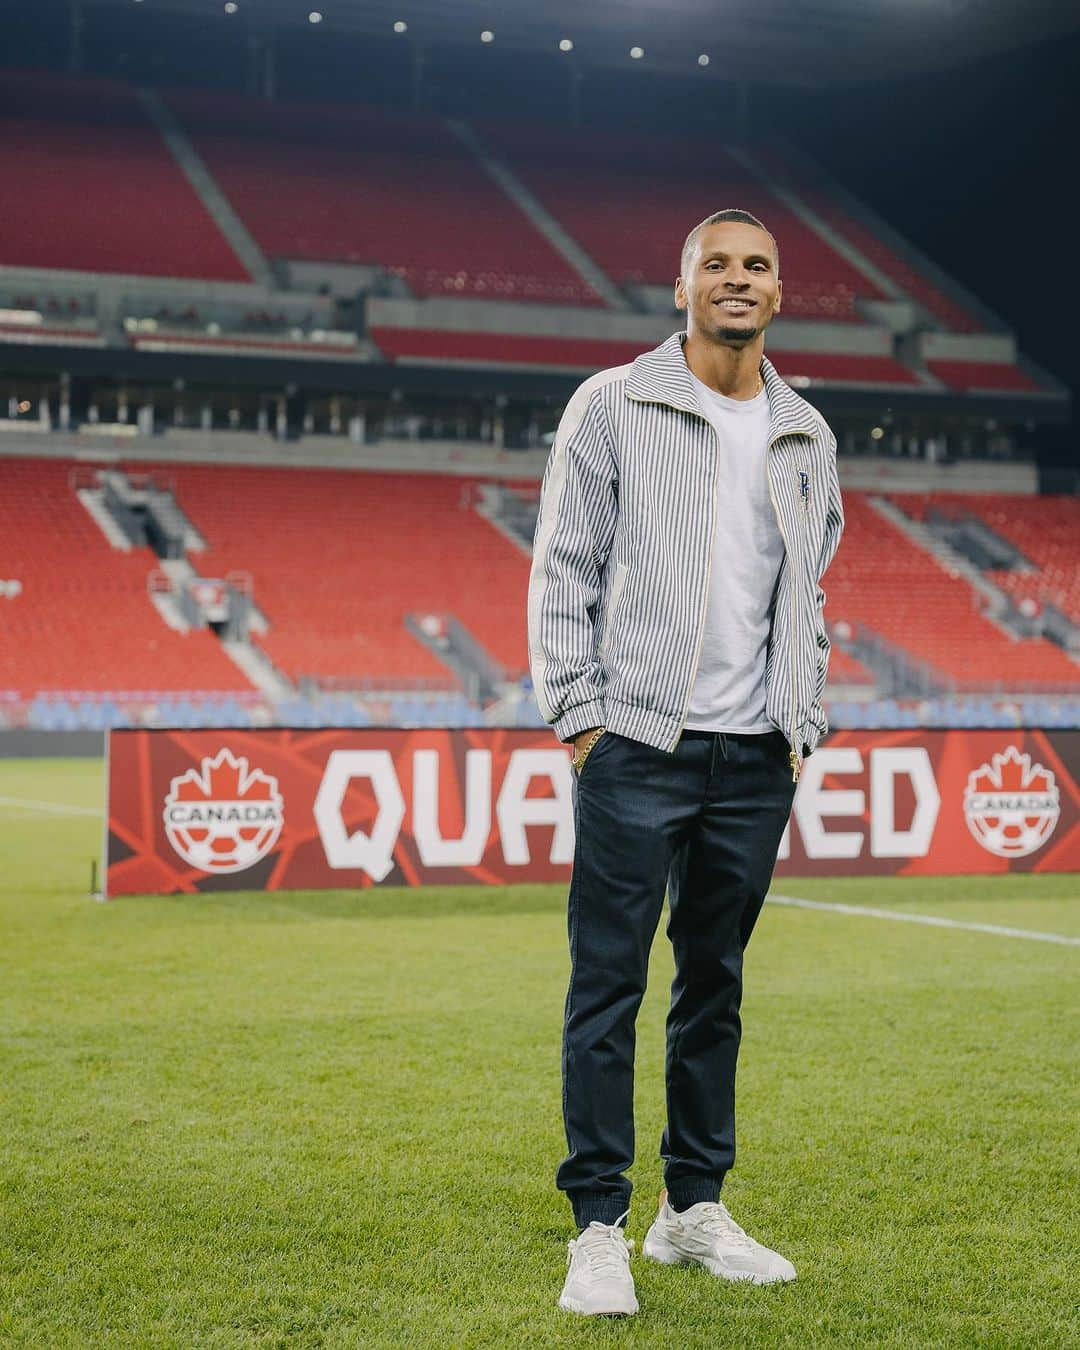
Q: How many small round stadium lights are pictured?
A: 7